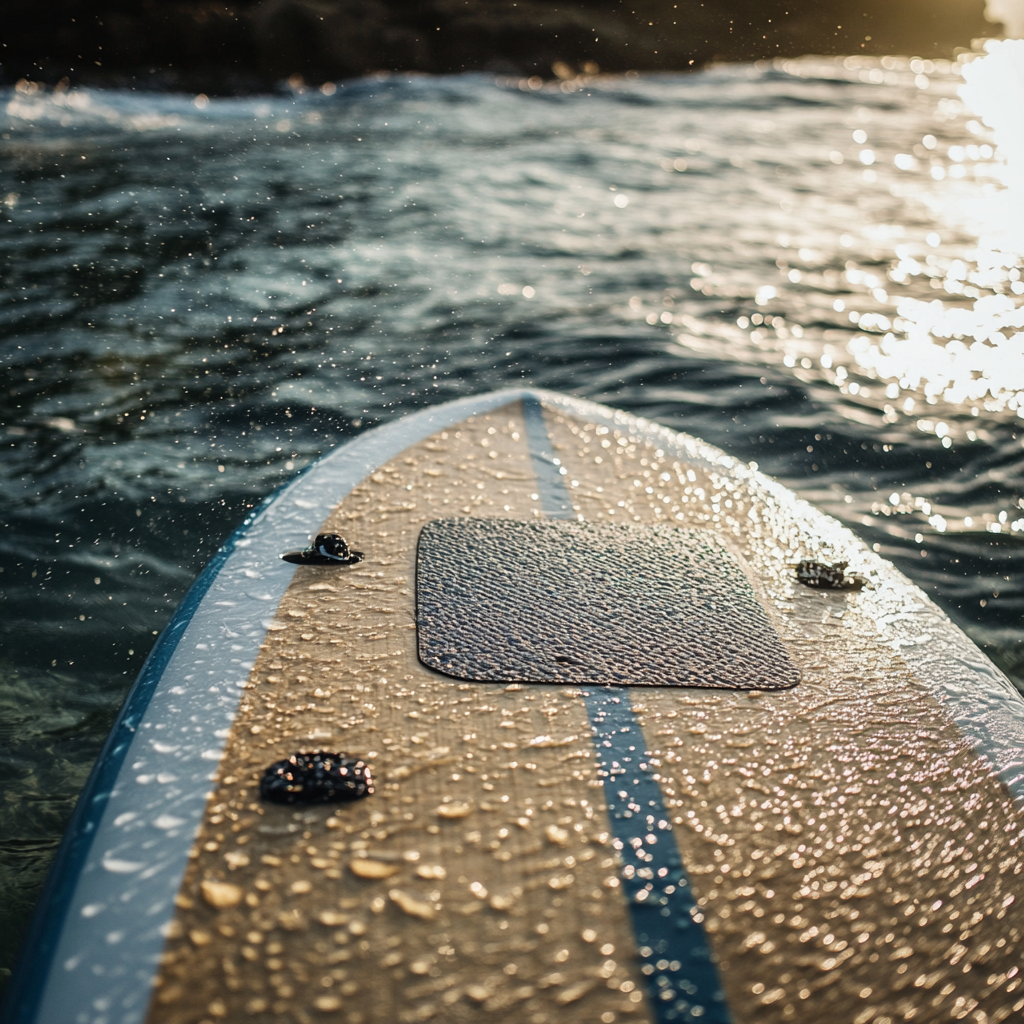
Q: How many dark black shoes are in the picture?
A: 0